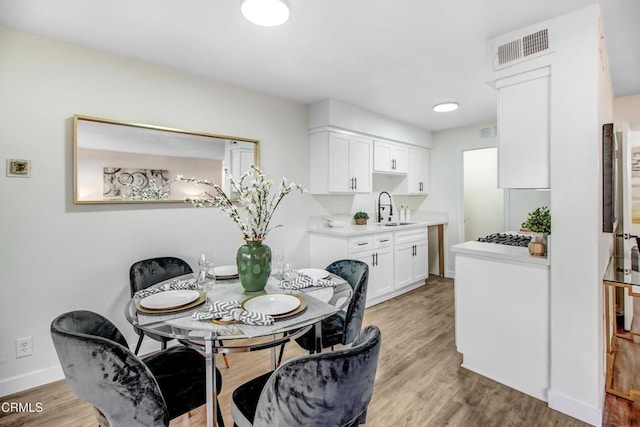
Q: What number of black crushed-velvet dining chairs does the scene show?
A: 4